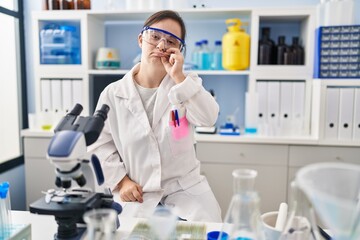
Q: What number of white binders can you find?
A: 11